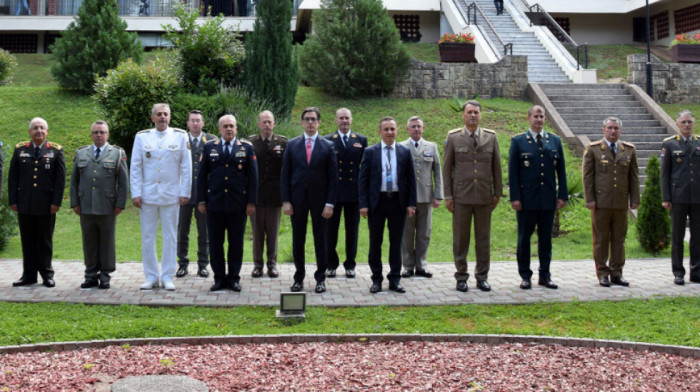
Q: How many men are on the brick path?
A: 14